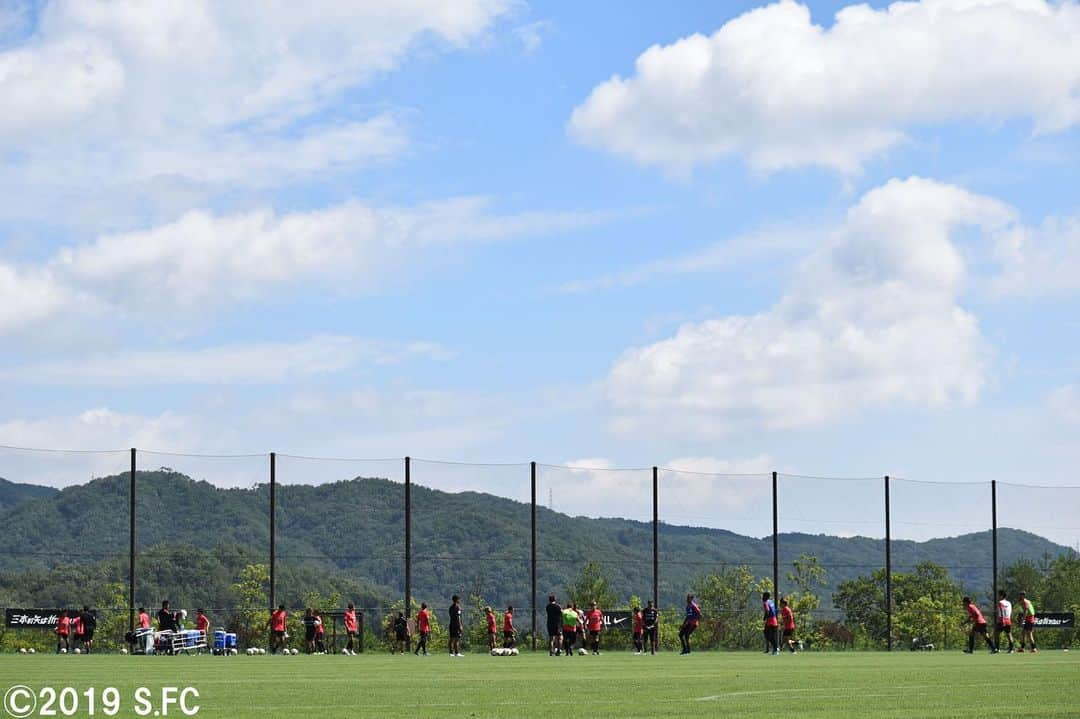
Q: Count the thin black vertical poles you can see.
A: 8